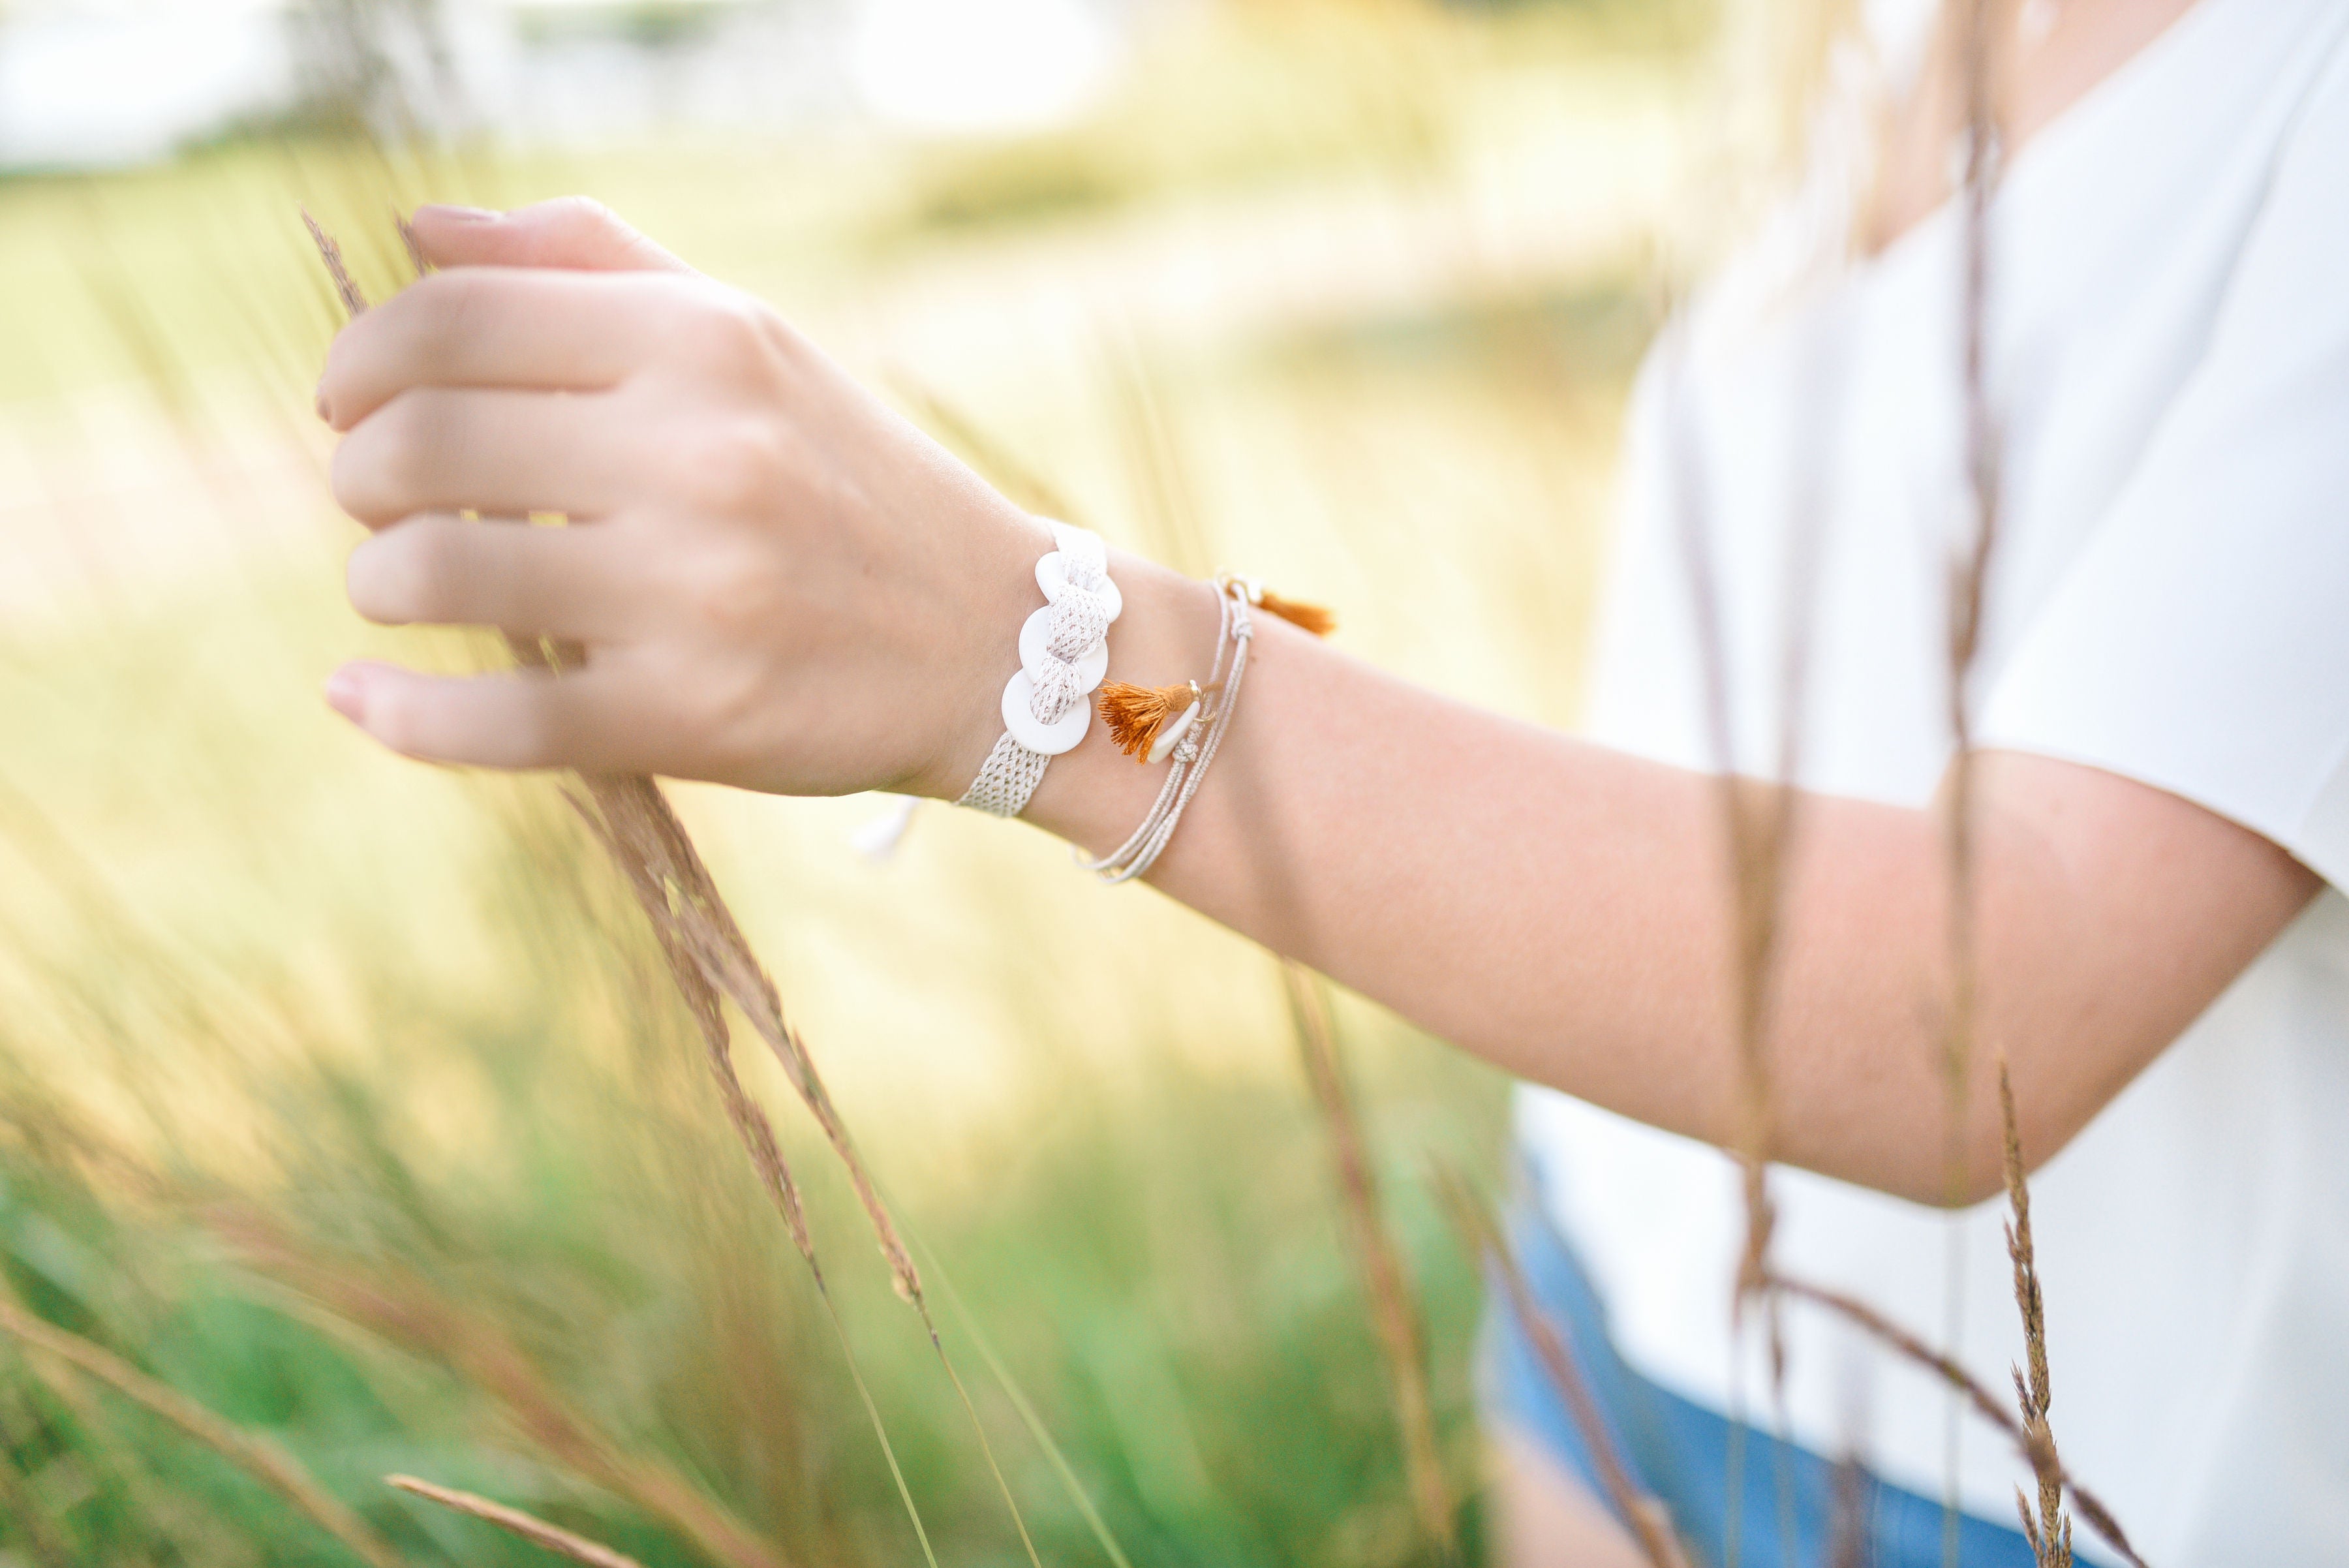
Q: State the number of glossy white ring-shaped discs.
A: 3